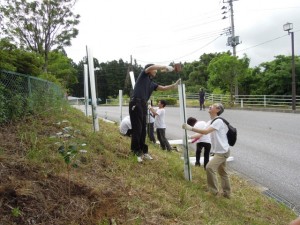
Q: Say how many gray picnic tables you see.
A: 0